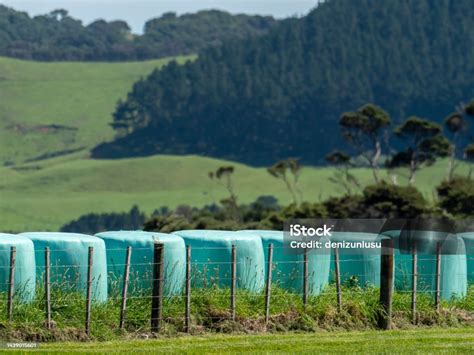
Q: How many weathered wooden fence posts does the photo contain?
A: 13